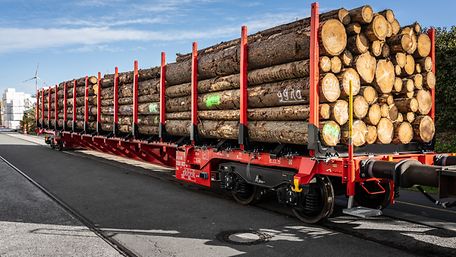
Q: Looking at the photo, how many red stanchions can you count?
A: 15